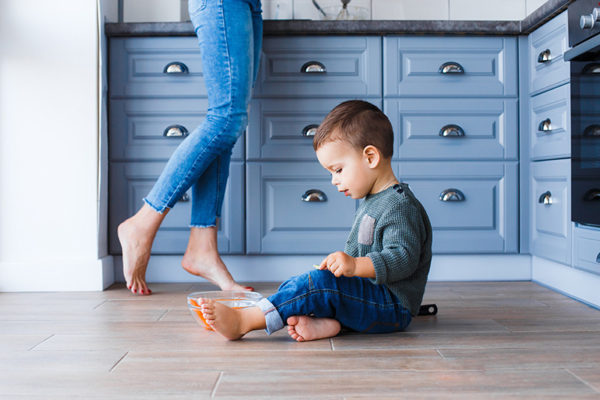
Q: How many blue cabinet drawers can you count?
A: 13